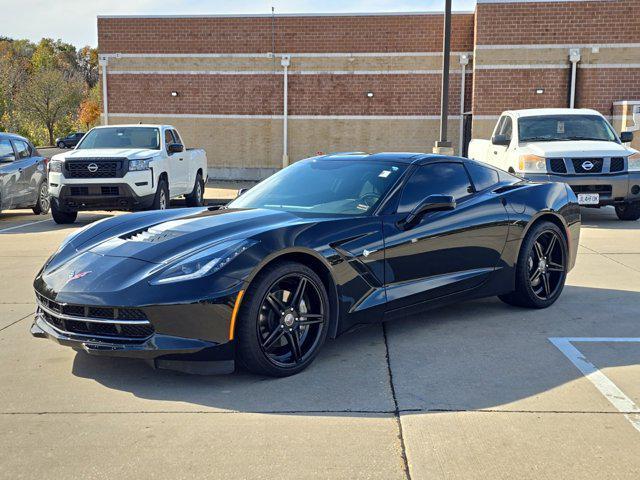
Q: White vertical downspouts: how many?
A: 4